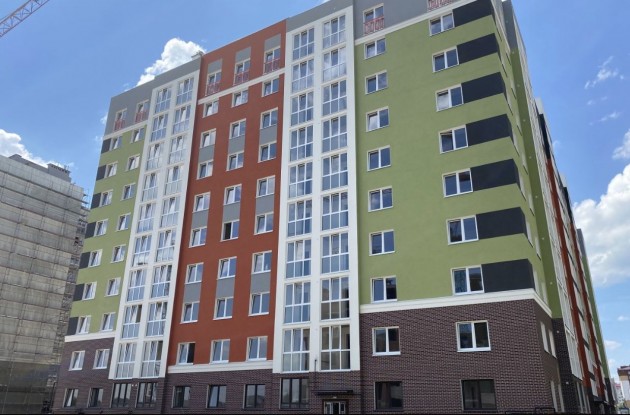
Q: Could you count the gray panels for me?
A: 12